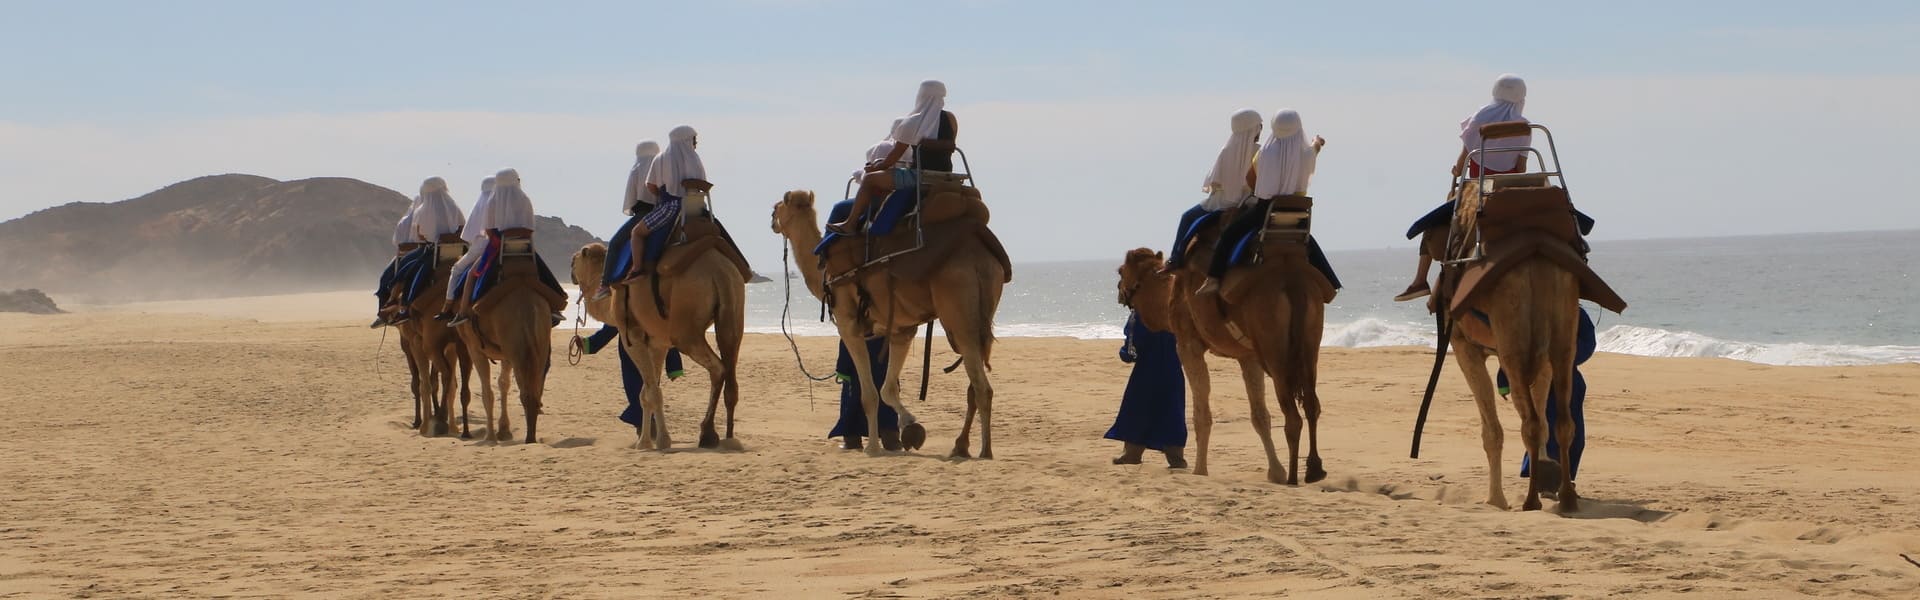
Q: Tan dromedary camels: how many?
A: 7